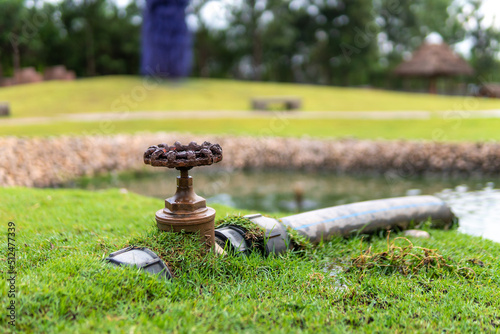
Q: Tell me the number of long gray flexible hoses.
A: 1